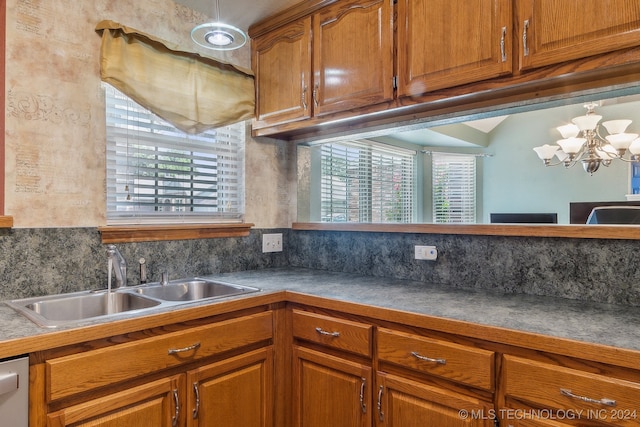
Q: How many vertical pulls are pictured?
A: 8